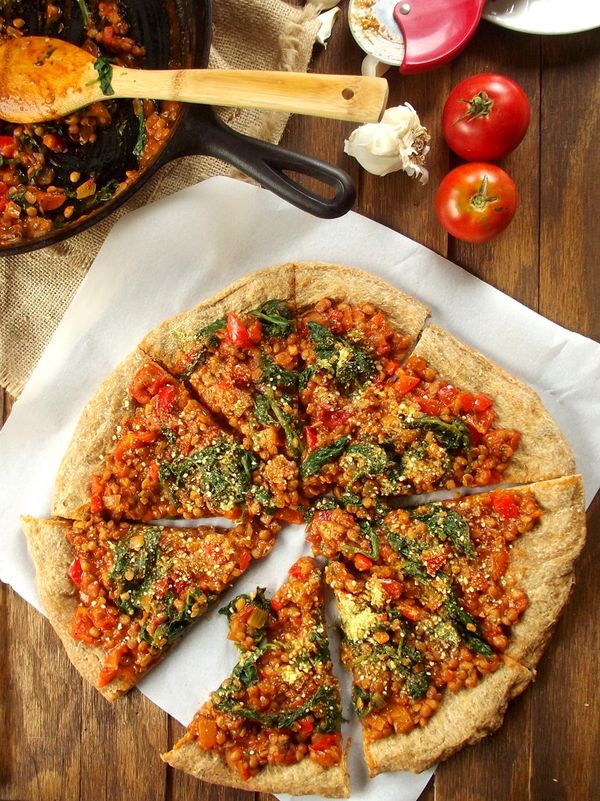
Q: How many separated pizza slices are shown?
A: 8